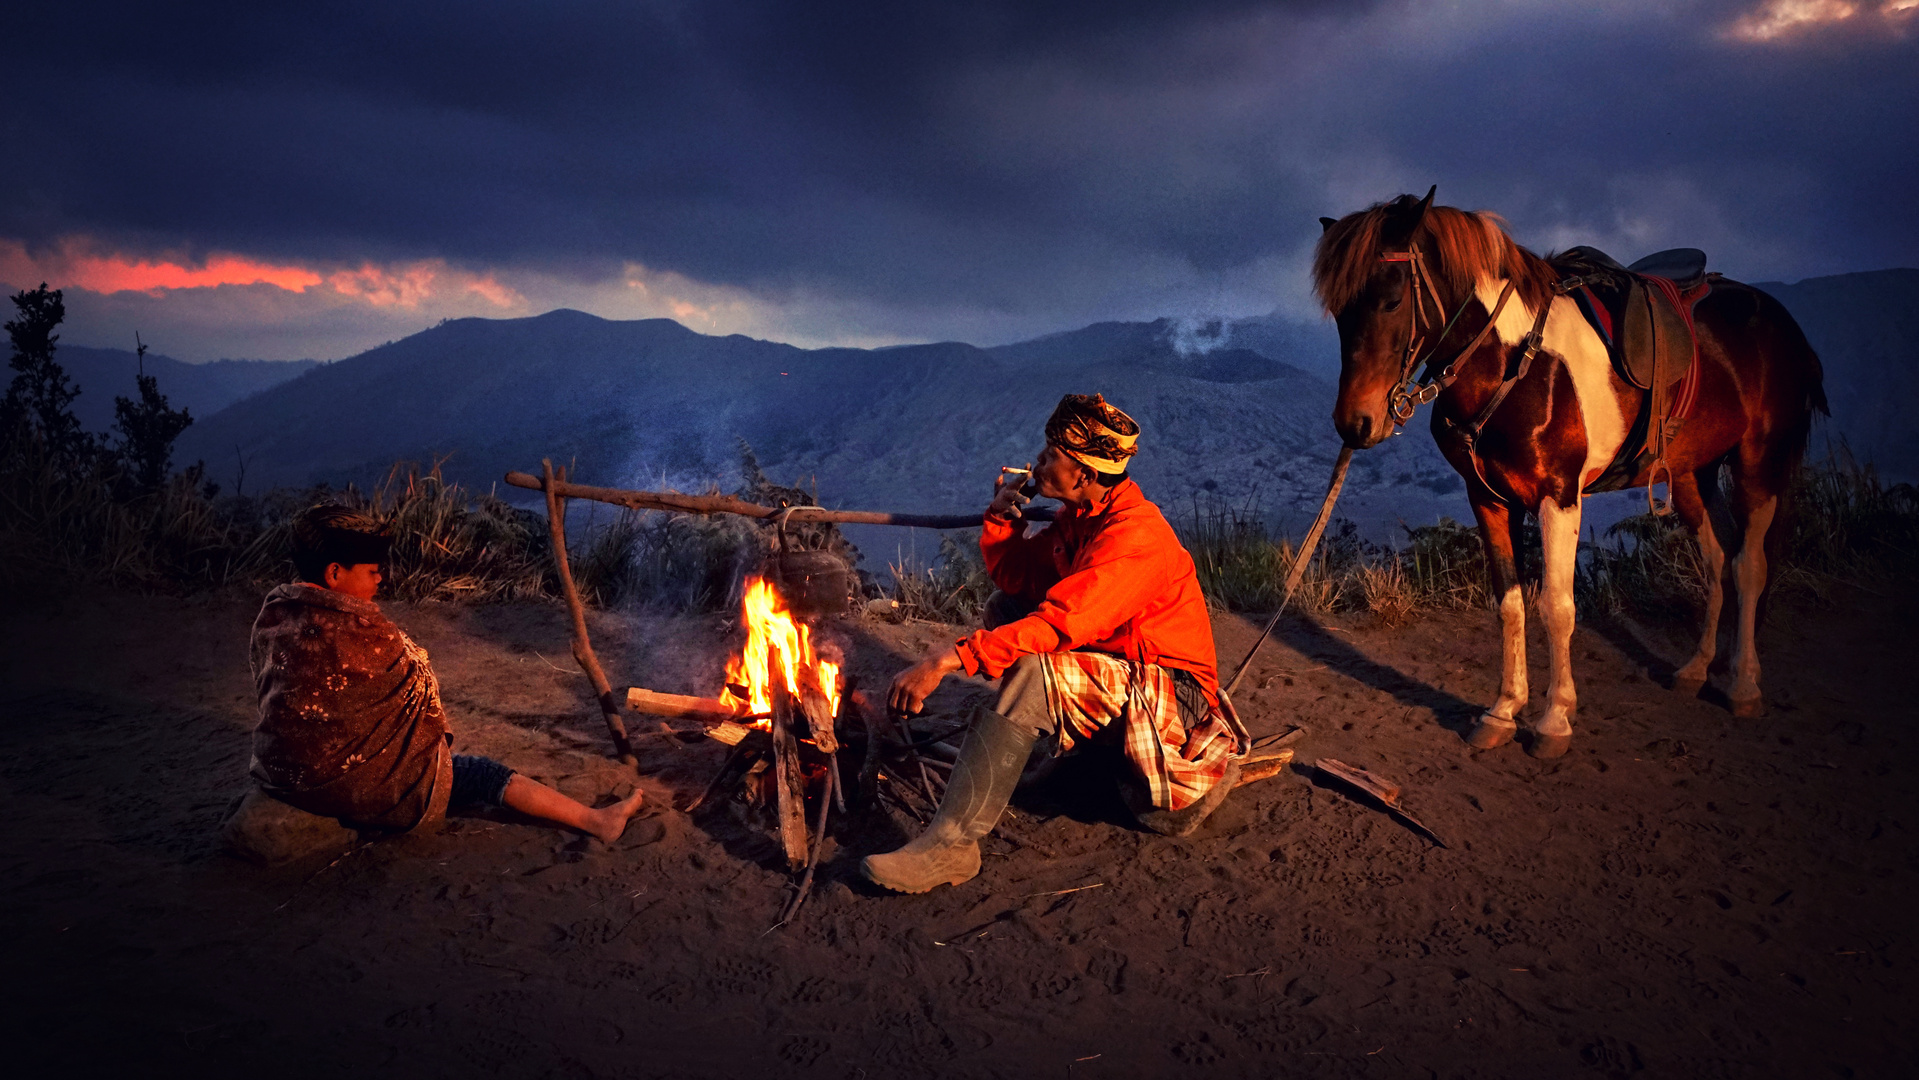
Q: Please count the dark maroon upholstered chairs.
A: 0